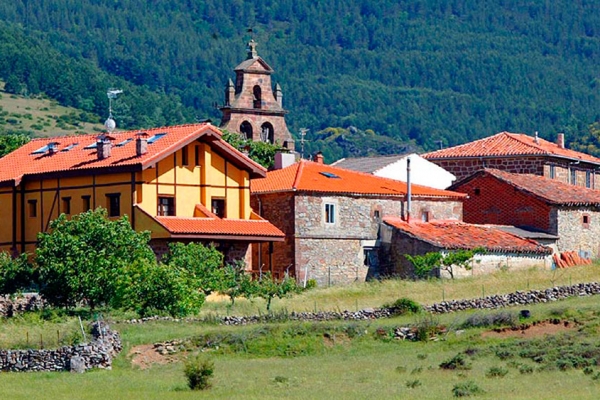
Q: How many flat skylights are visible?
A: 6